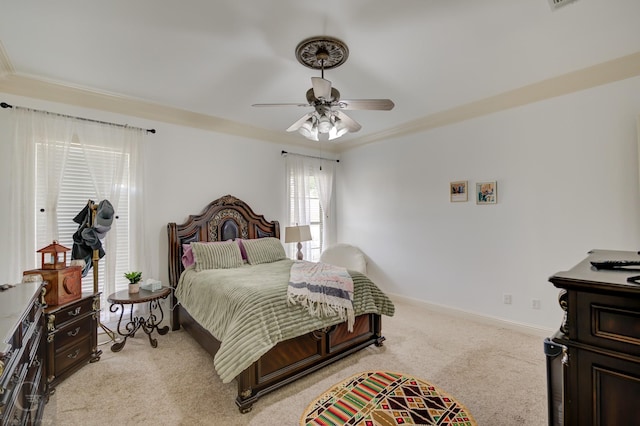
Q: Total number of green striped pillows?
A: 2